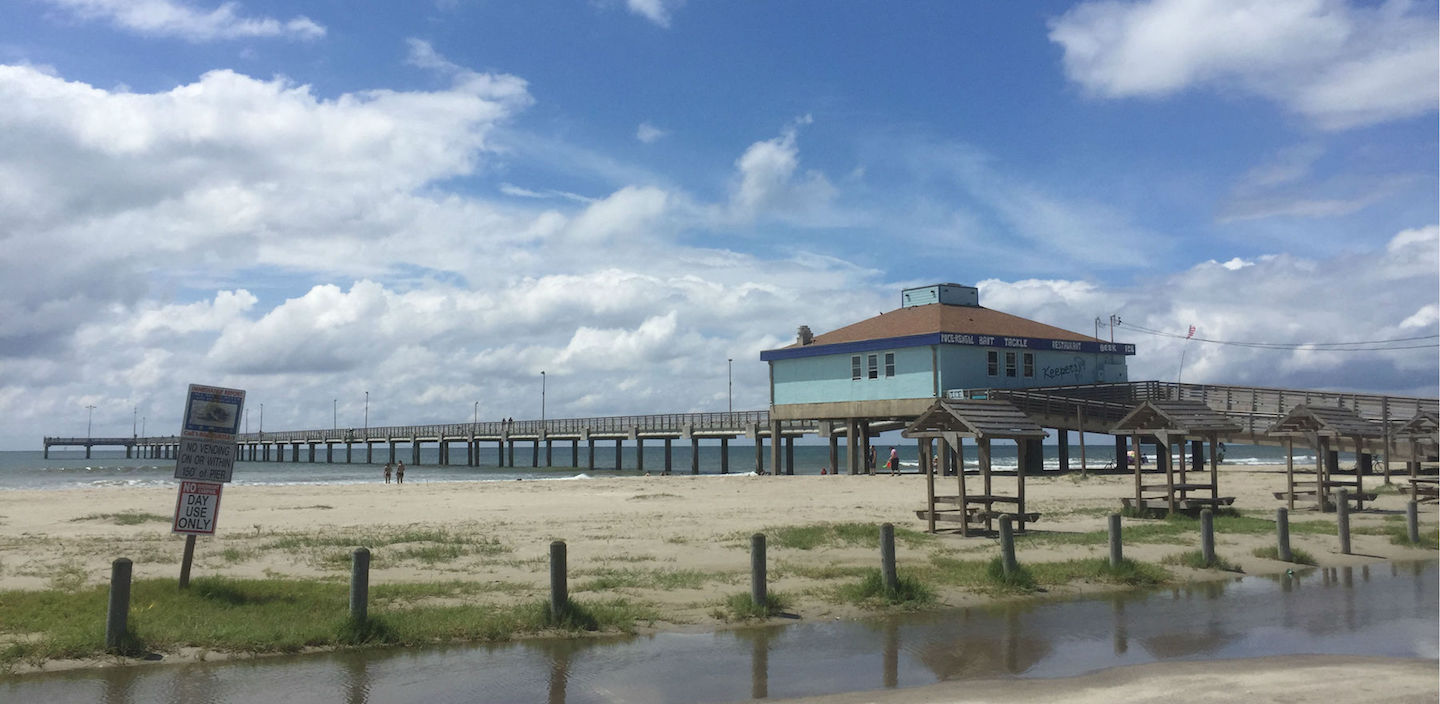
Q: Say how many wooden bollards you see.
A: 11